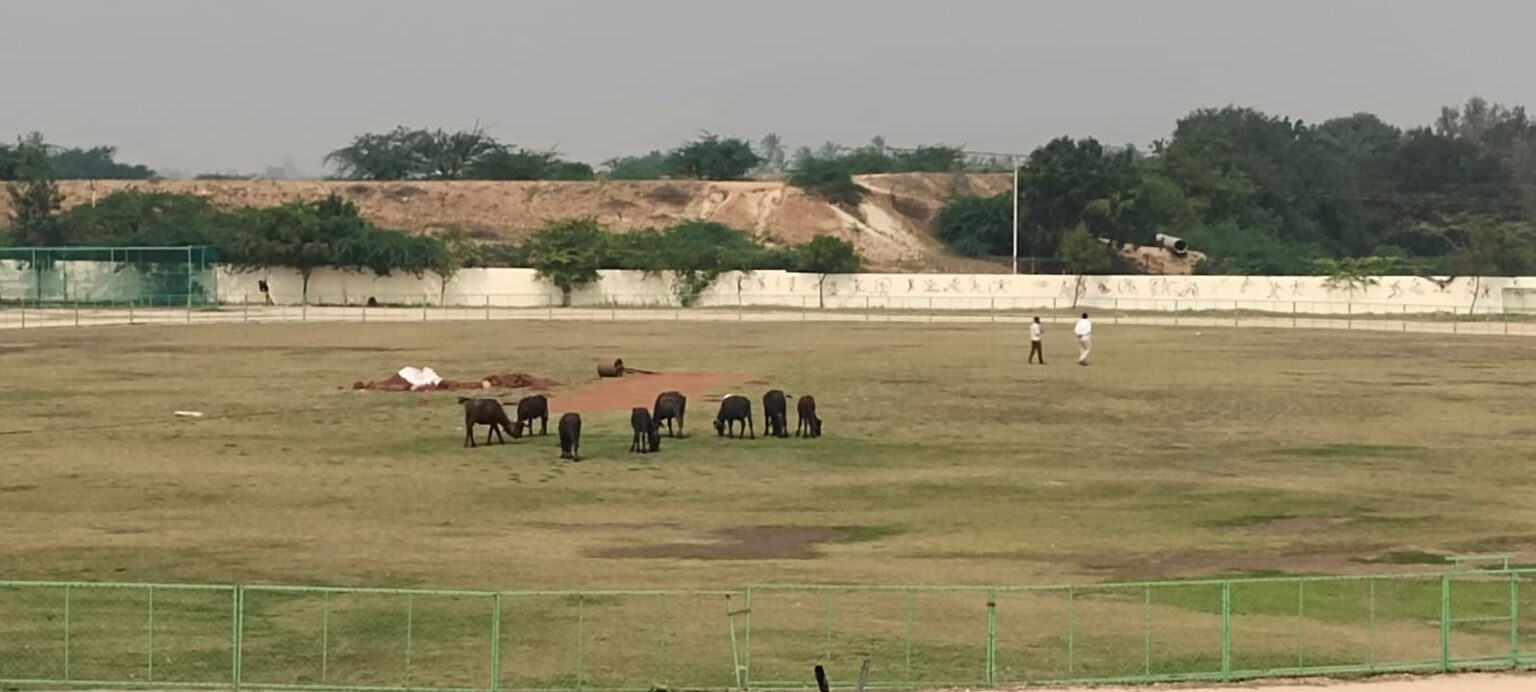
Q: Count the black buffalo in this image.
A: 8